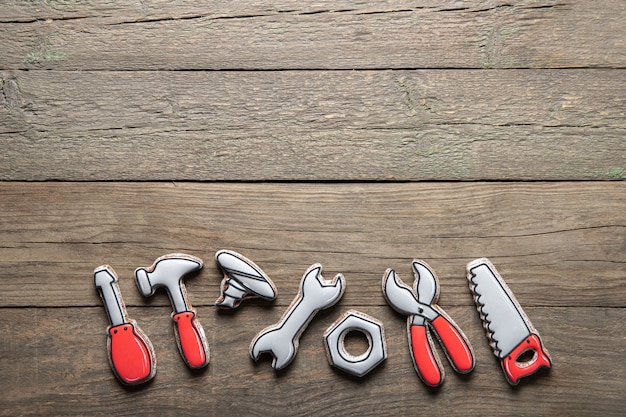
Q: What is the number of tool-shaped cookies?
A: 7